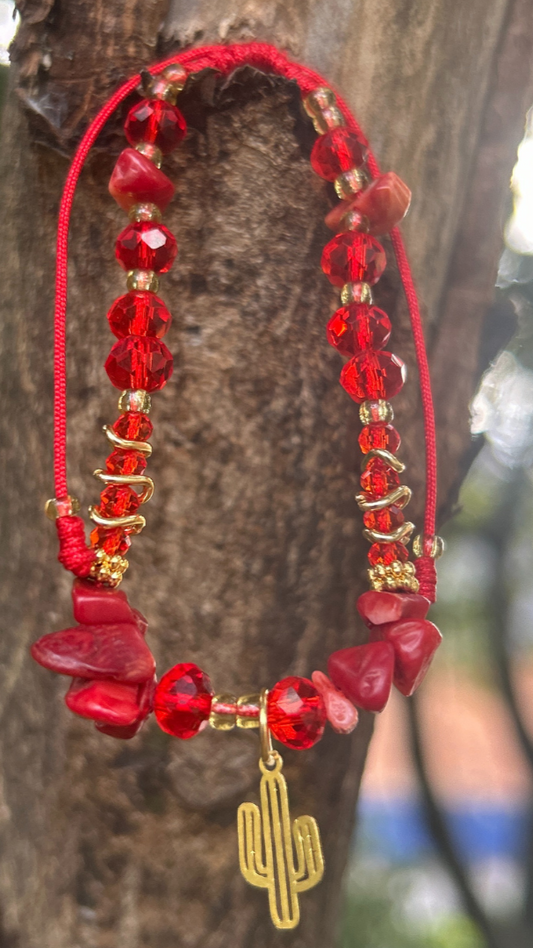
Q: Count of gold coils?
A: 6